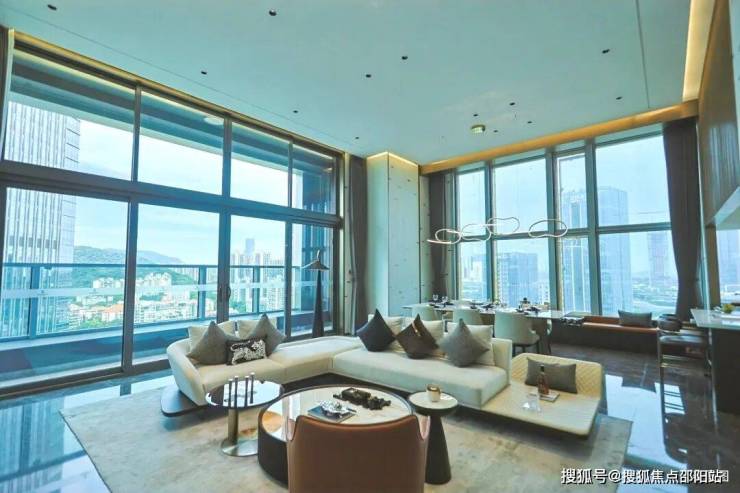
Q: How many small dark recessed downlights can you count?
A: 13